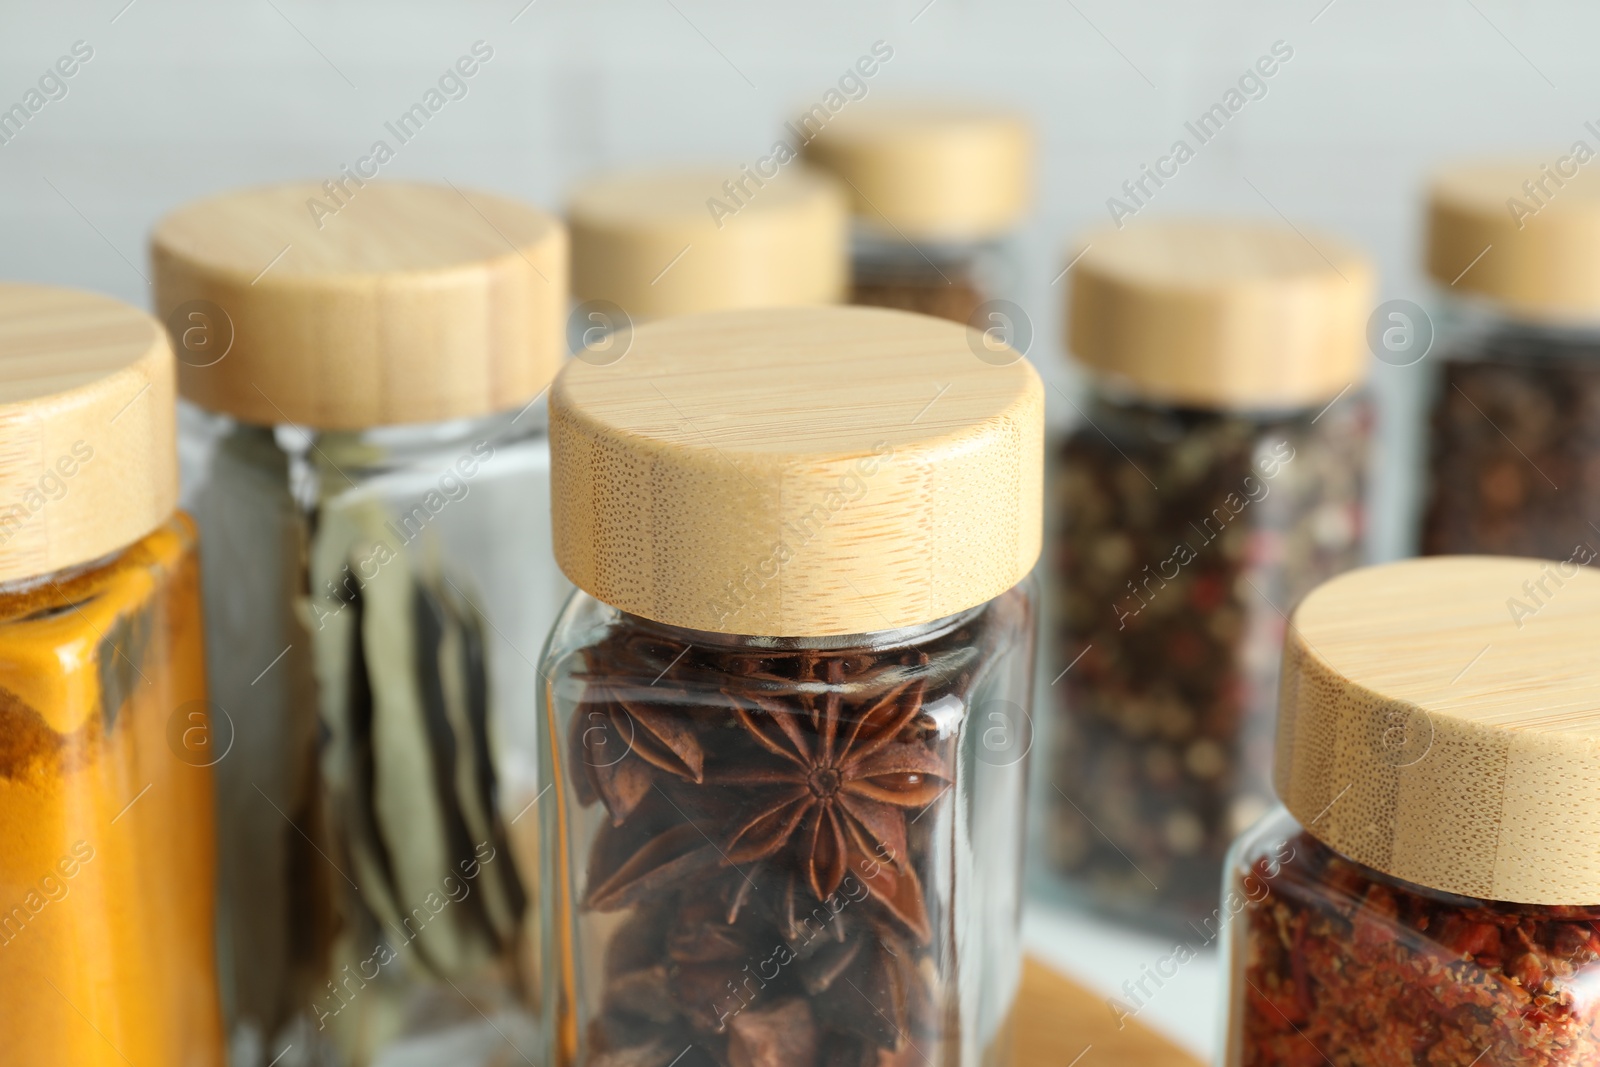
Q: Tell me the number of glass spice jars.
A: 8